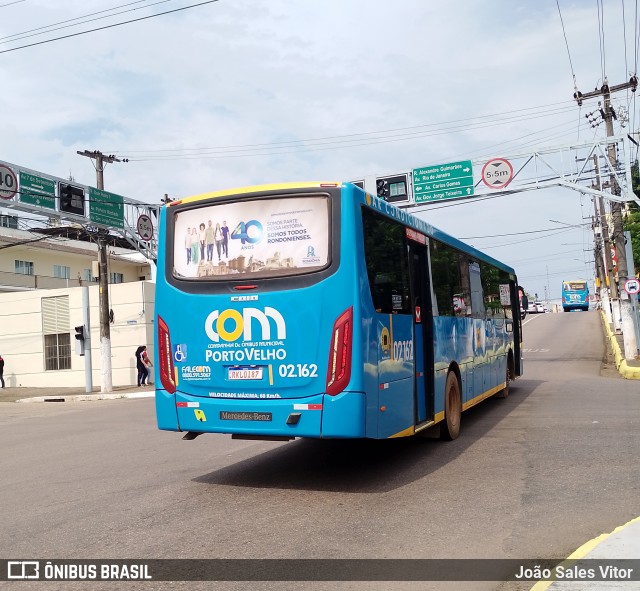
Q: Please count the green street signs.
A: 3